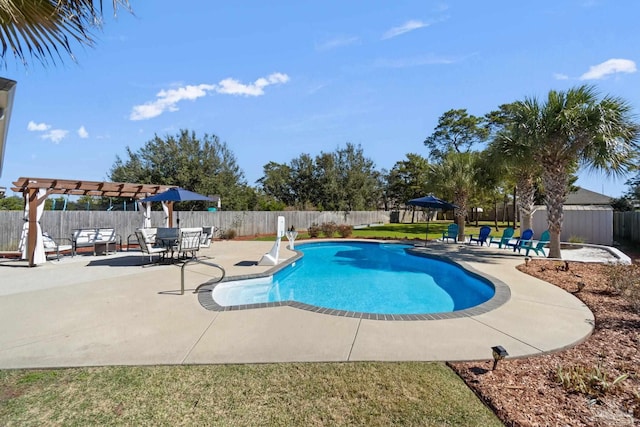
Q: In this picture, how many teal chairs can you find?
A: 3